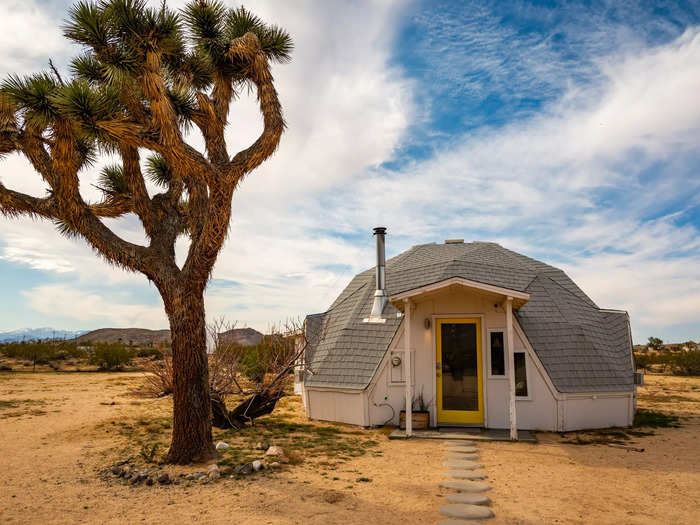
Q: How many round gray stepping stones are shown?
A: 9